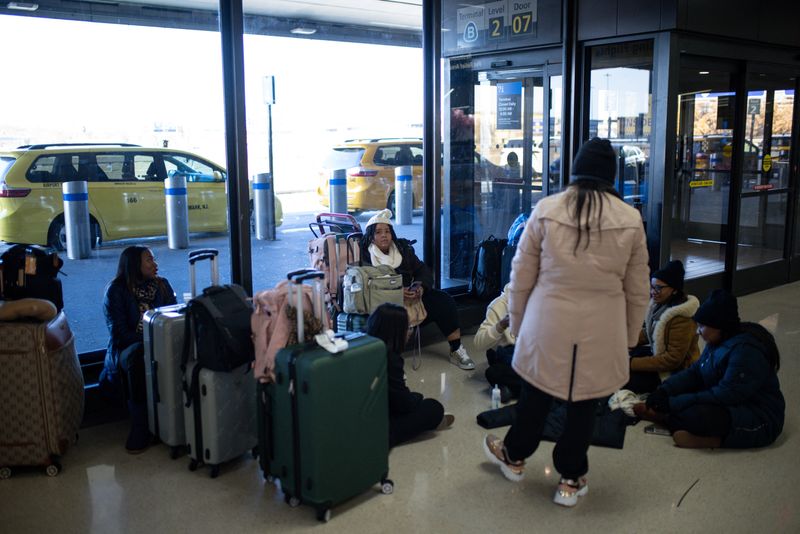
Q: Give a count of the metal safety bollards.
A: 5